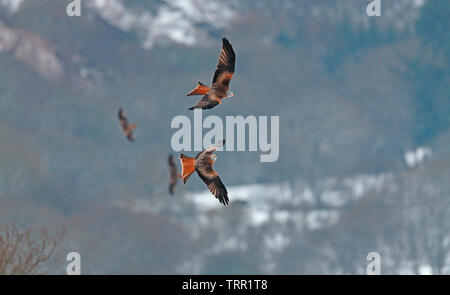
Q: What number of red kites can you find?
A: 4